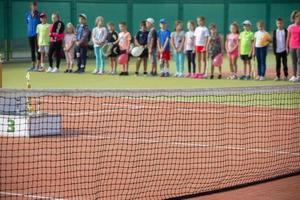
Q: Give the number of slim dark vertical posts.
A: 6